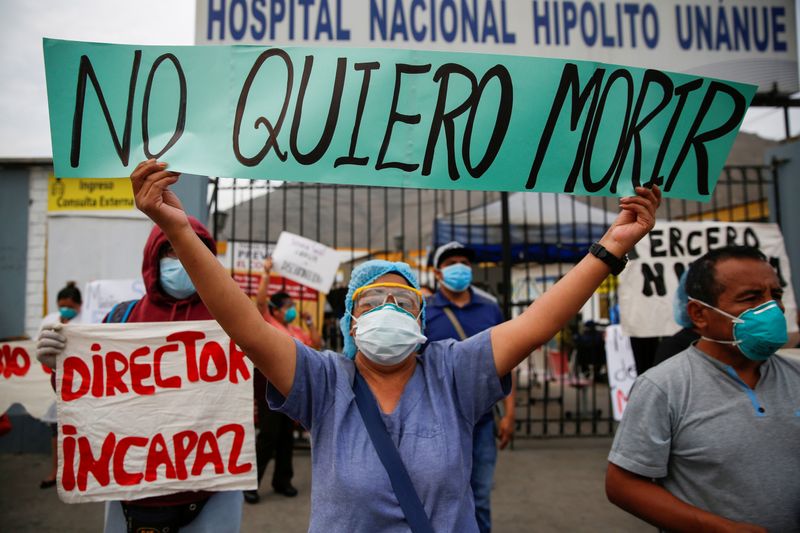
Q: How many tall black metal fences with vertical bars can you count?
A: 1